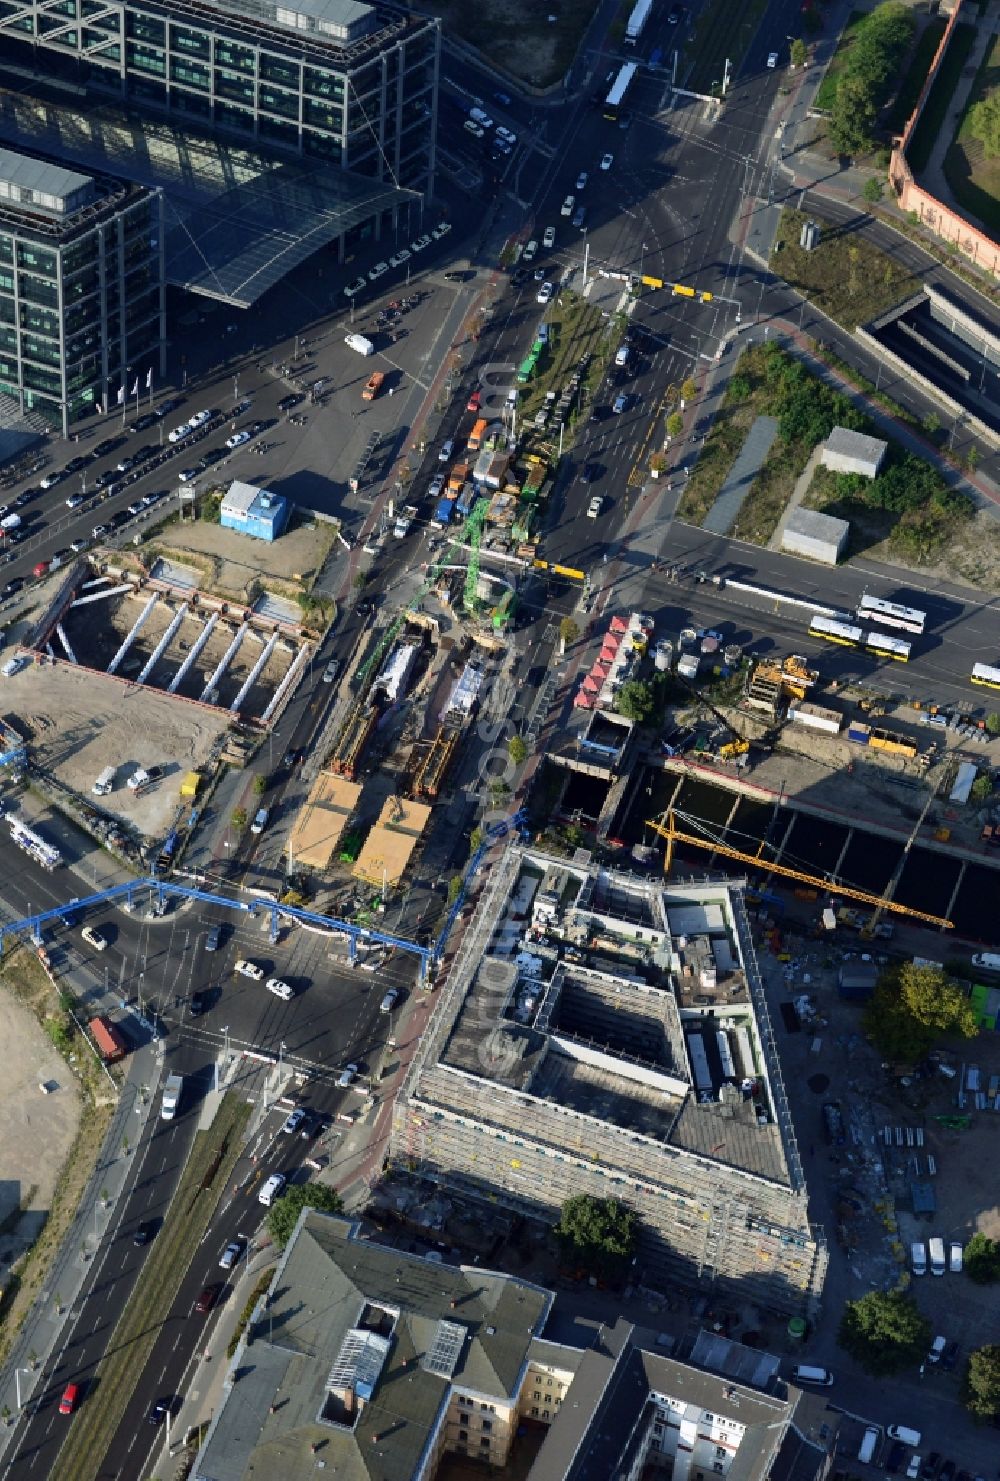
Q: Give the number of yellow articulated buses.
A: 1